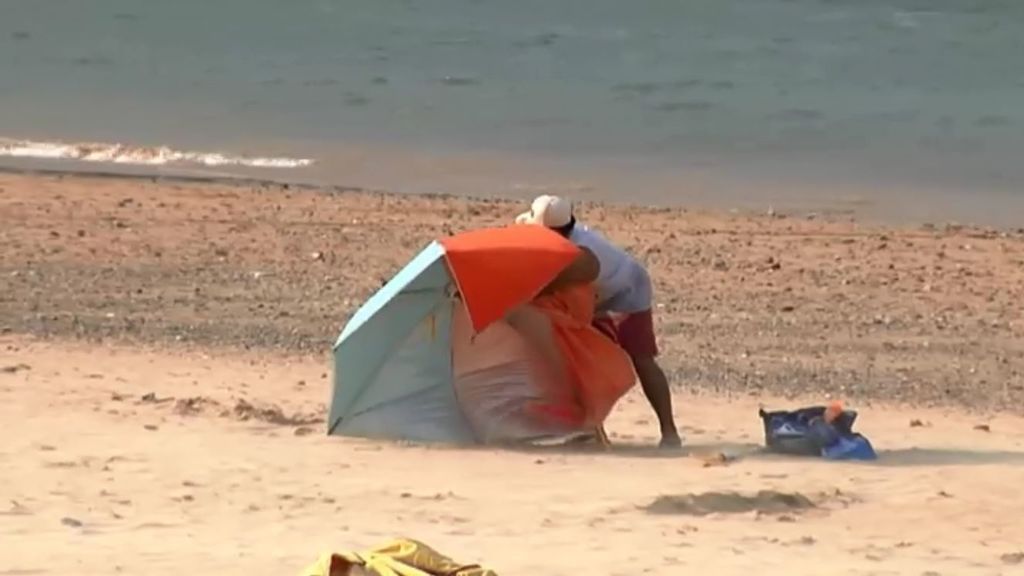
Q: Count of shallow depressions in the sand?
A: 1